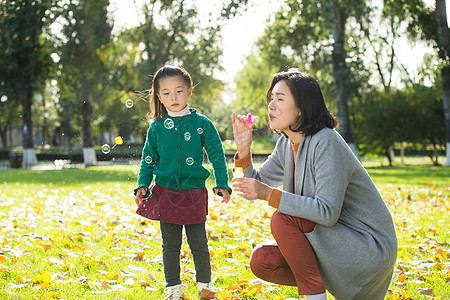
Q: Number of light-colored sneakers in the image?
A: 2